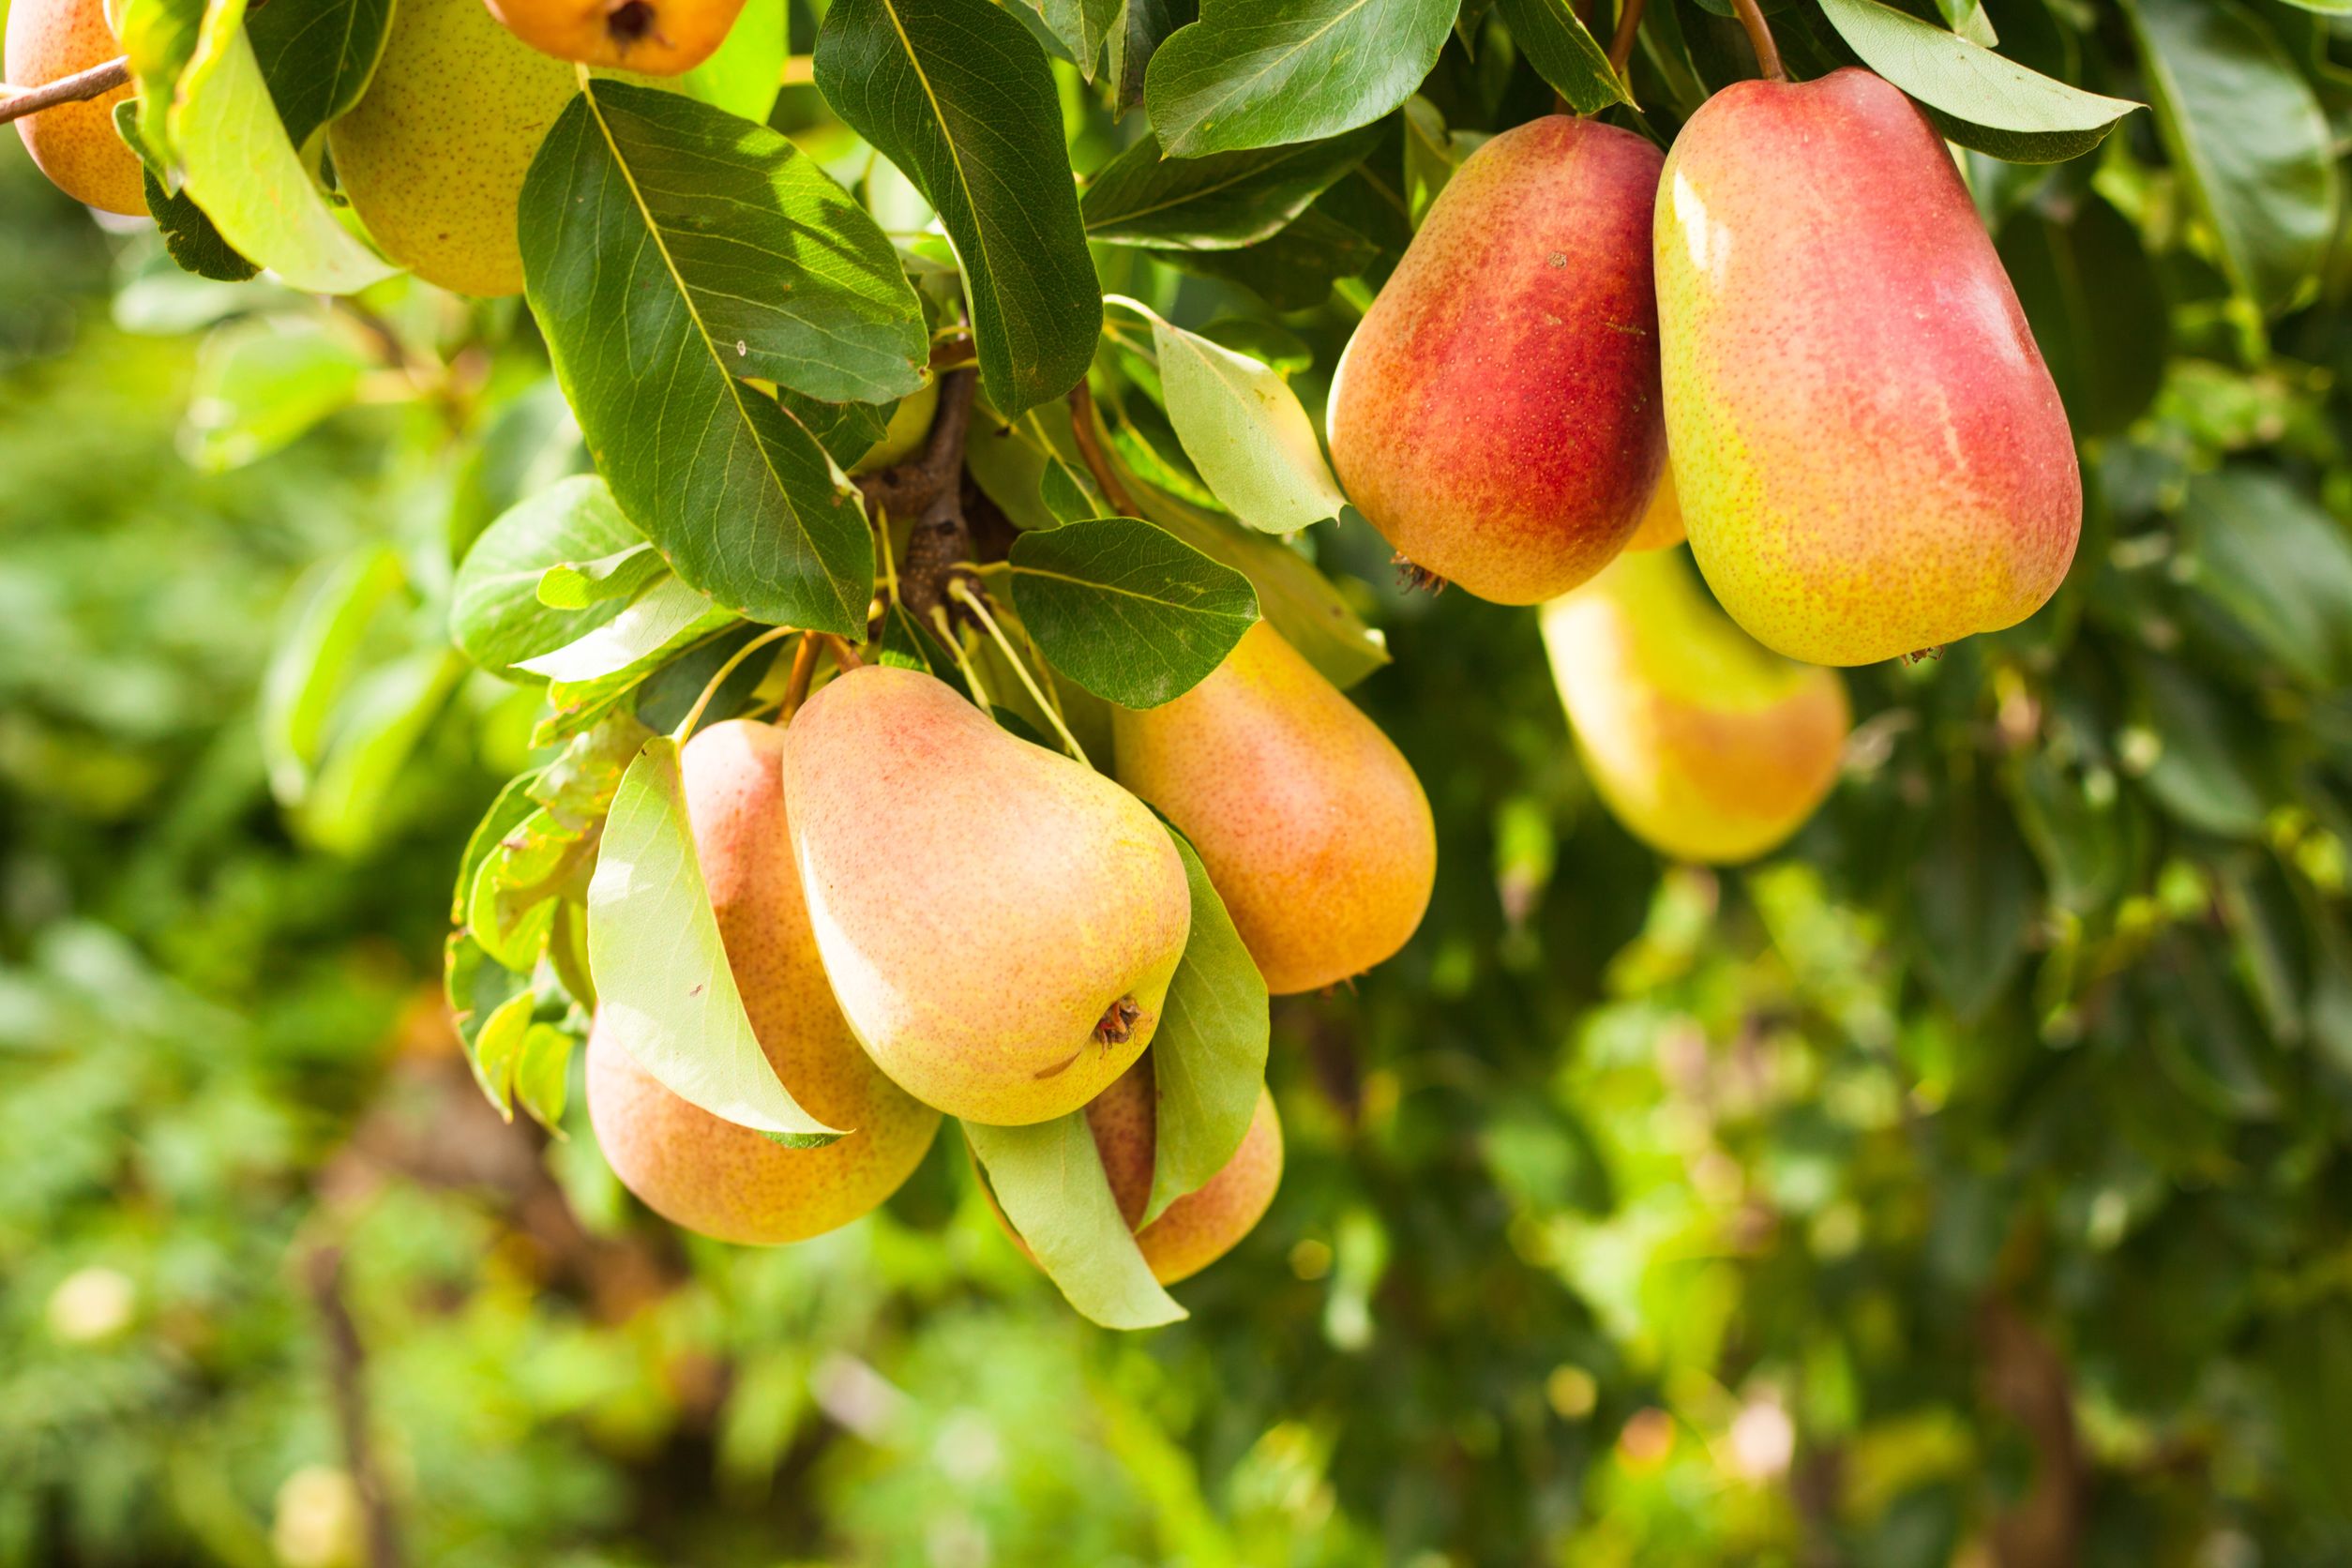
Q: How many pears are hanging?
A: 11